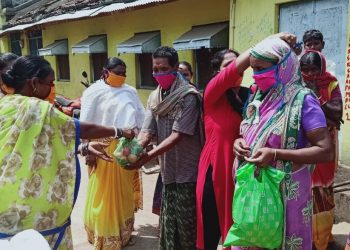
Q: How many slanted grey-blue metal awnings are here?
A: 4